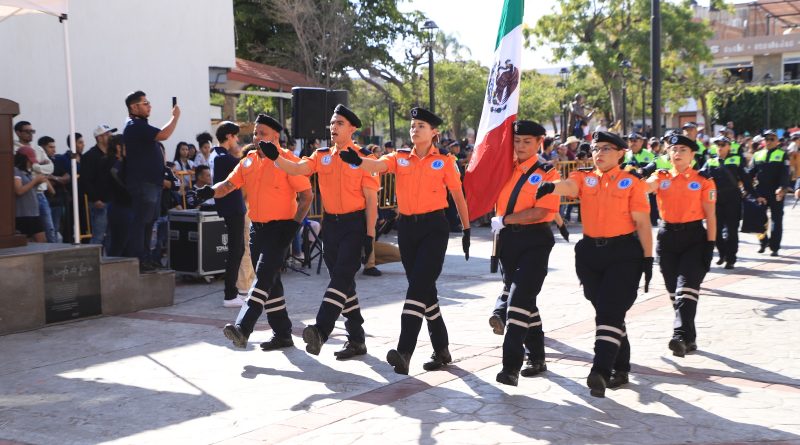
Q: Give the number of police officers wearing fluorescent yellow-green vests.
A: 6